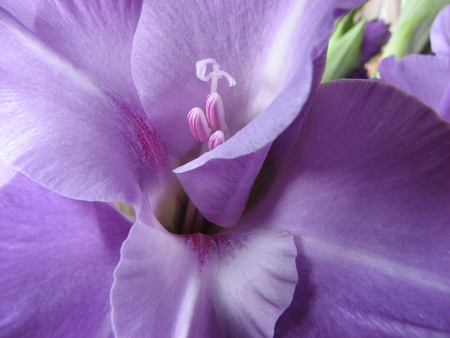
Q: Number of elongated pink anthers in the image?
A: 3